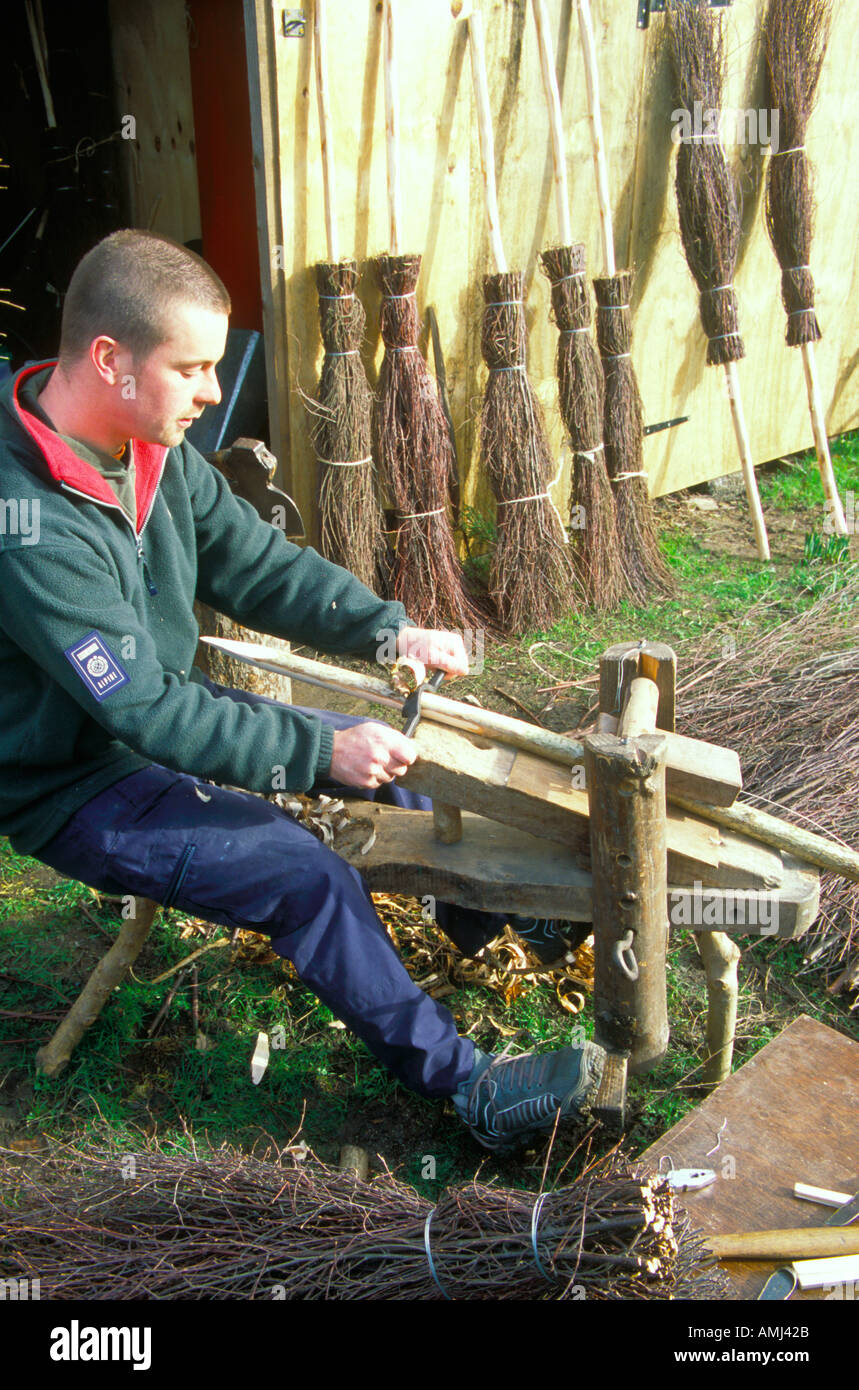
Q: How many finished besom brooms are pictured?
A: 7